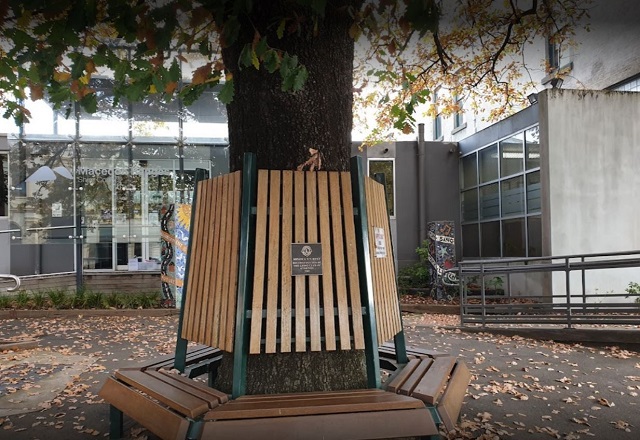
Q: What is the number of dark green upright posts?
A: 4